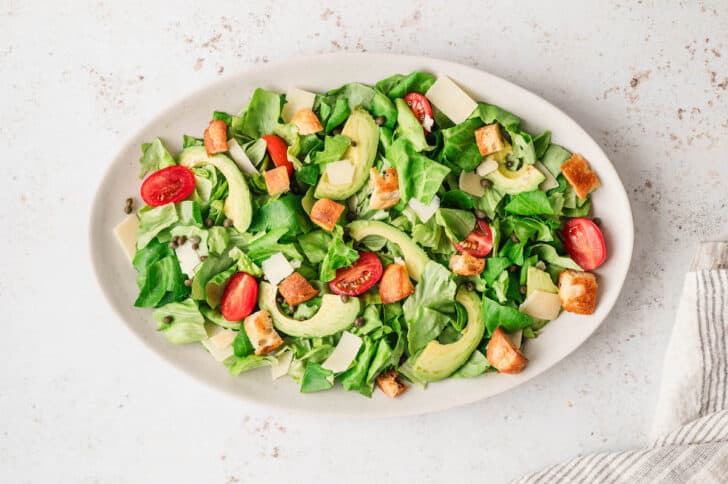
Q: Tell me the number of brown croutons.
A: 14